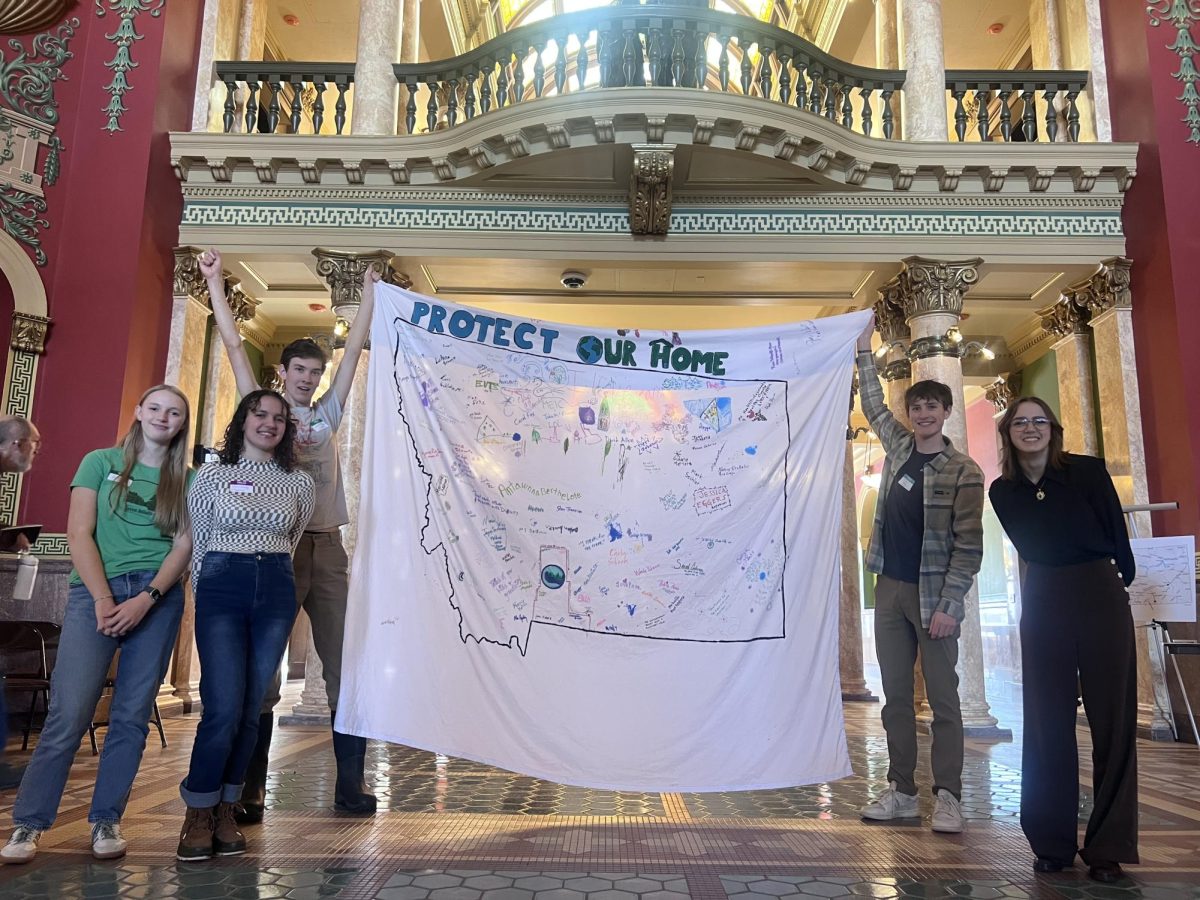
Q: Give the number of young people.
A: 5